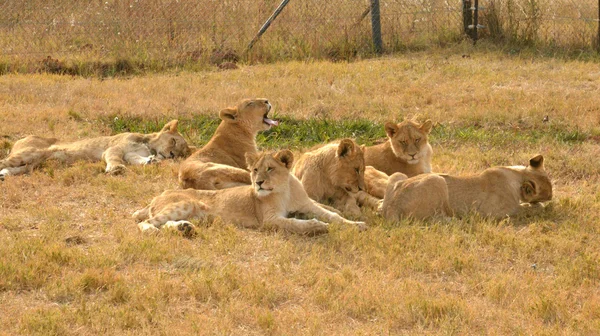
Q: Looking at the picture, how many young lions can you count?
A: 6